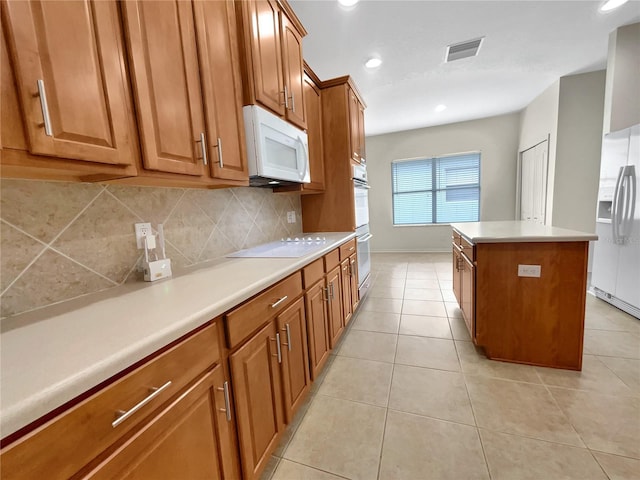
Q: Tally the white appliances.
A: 4